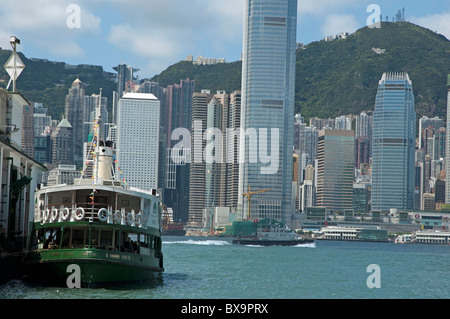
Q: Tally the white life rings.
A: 8